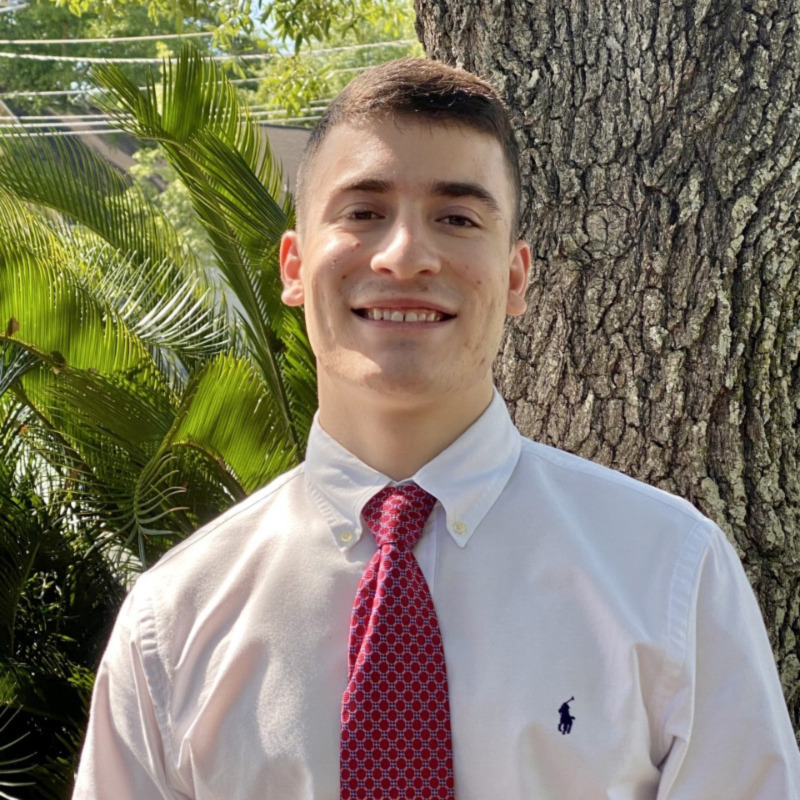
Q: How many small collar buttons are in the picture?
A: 2